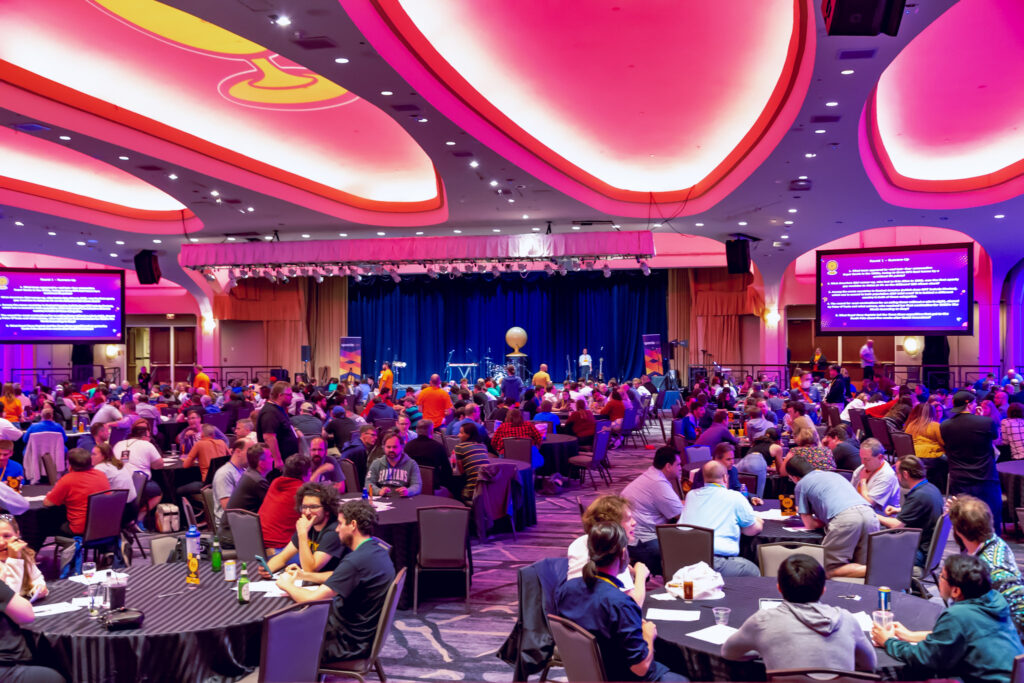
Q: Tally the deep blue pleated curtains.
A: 1